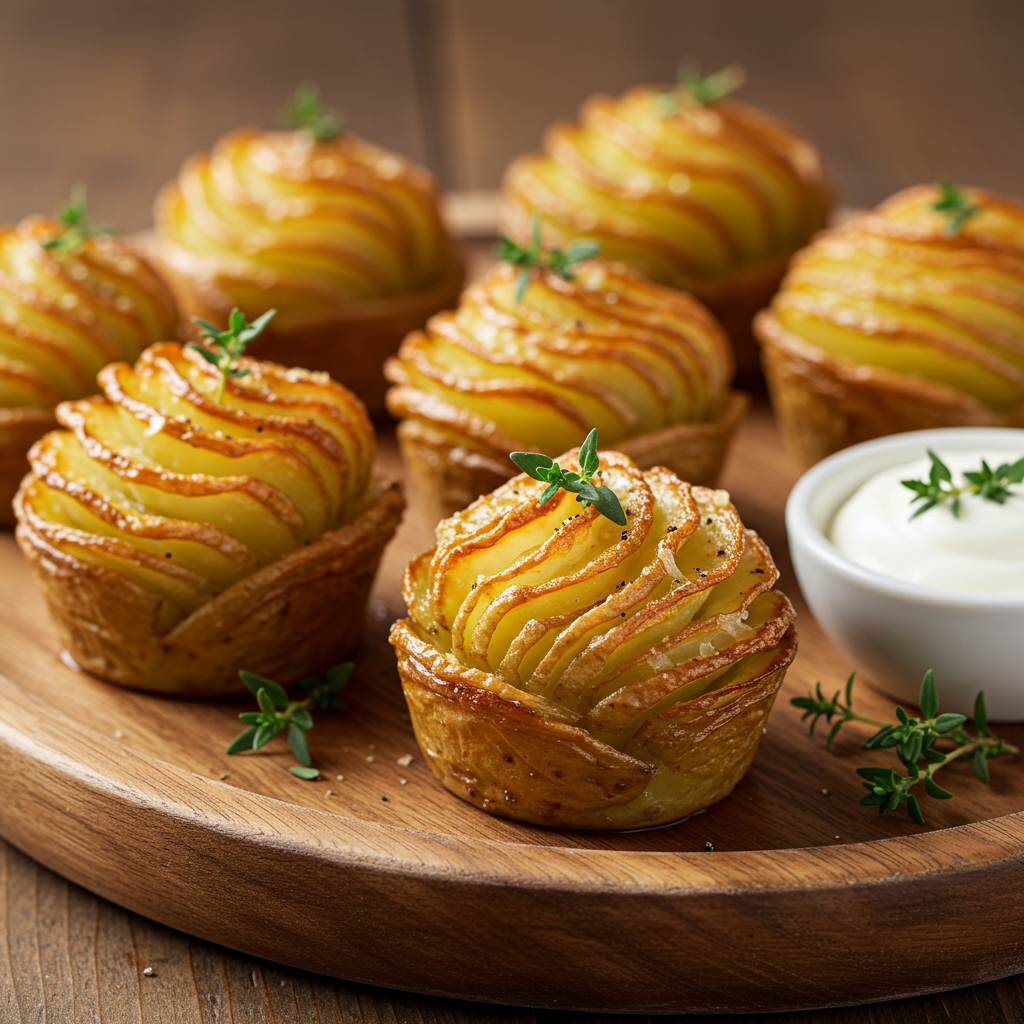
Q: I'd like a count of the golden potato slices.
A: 7